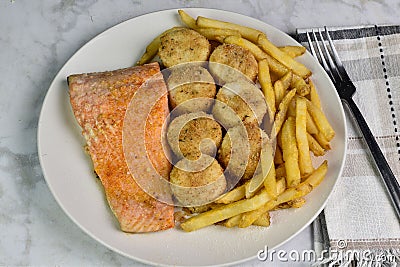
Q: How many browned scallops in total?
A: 7